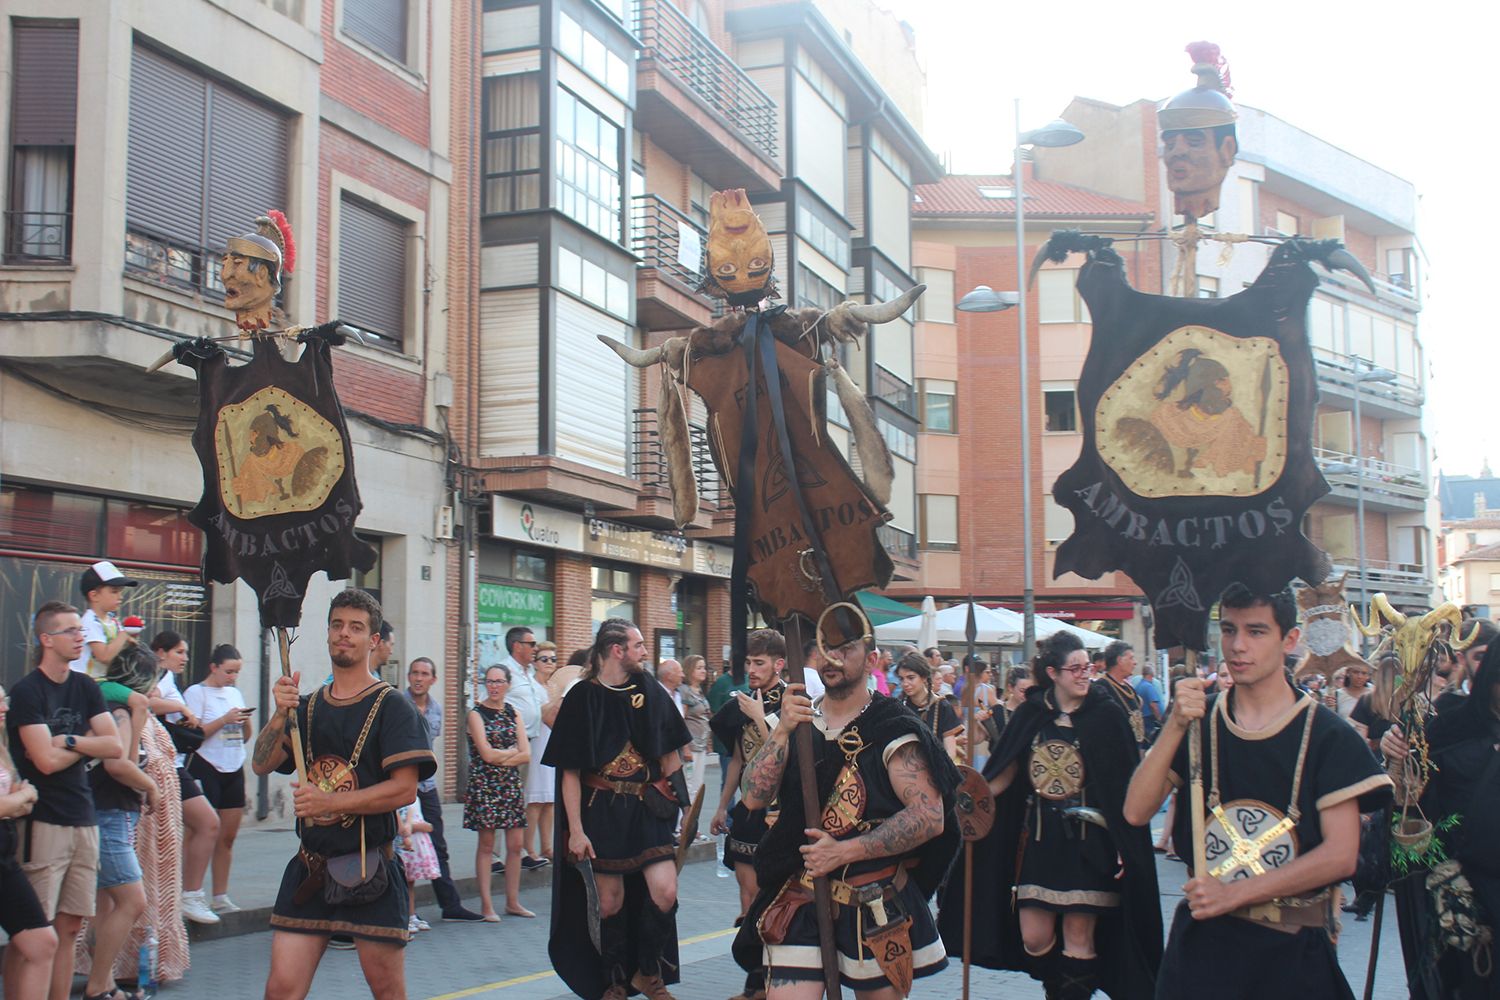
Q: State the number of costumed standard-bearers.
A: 3